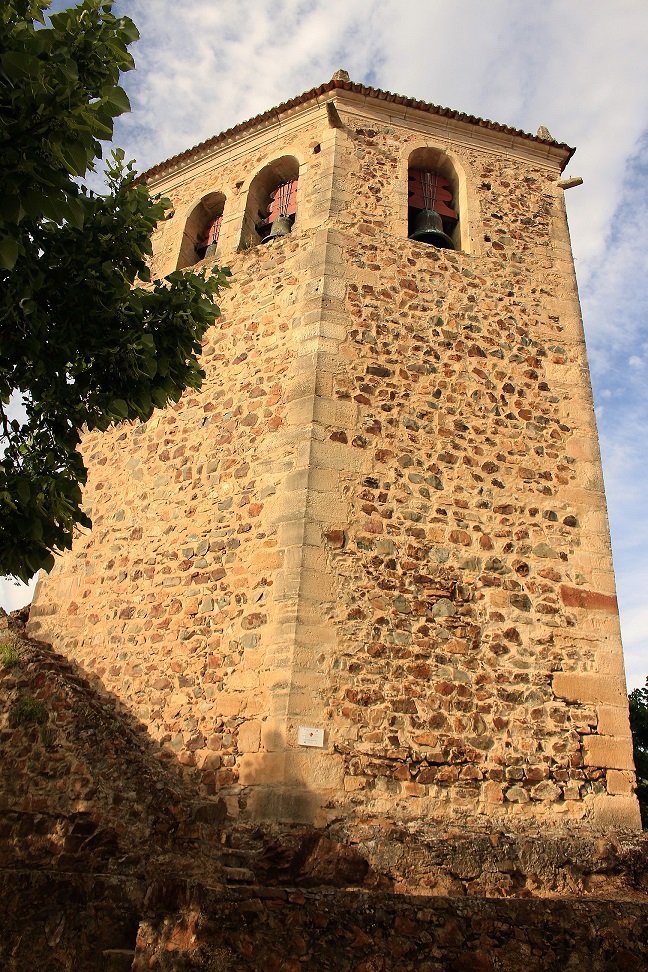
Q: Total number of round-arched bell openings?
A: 3